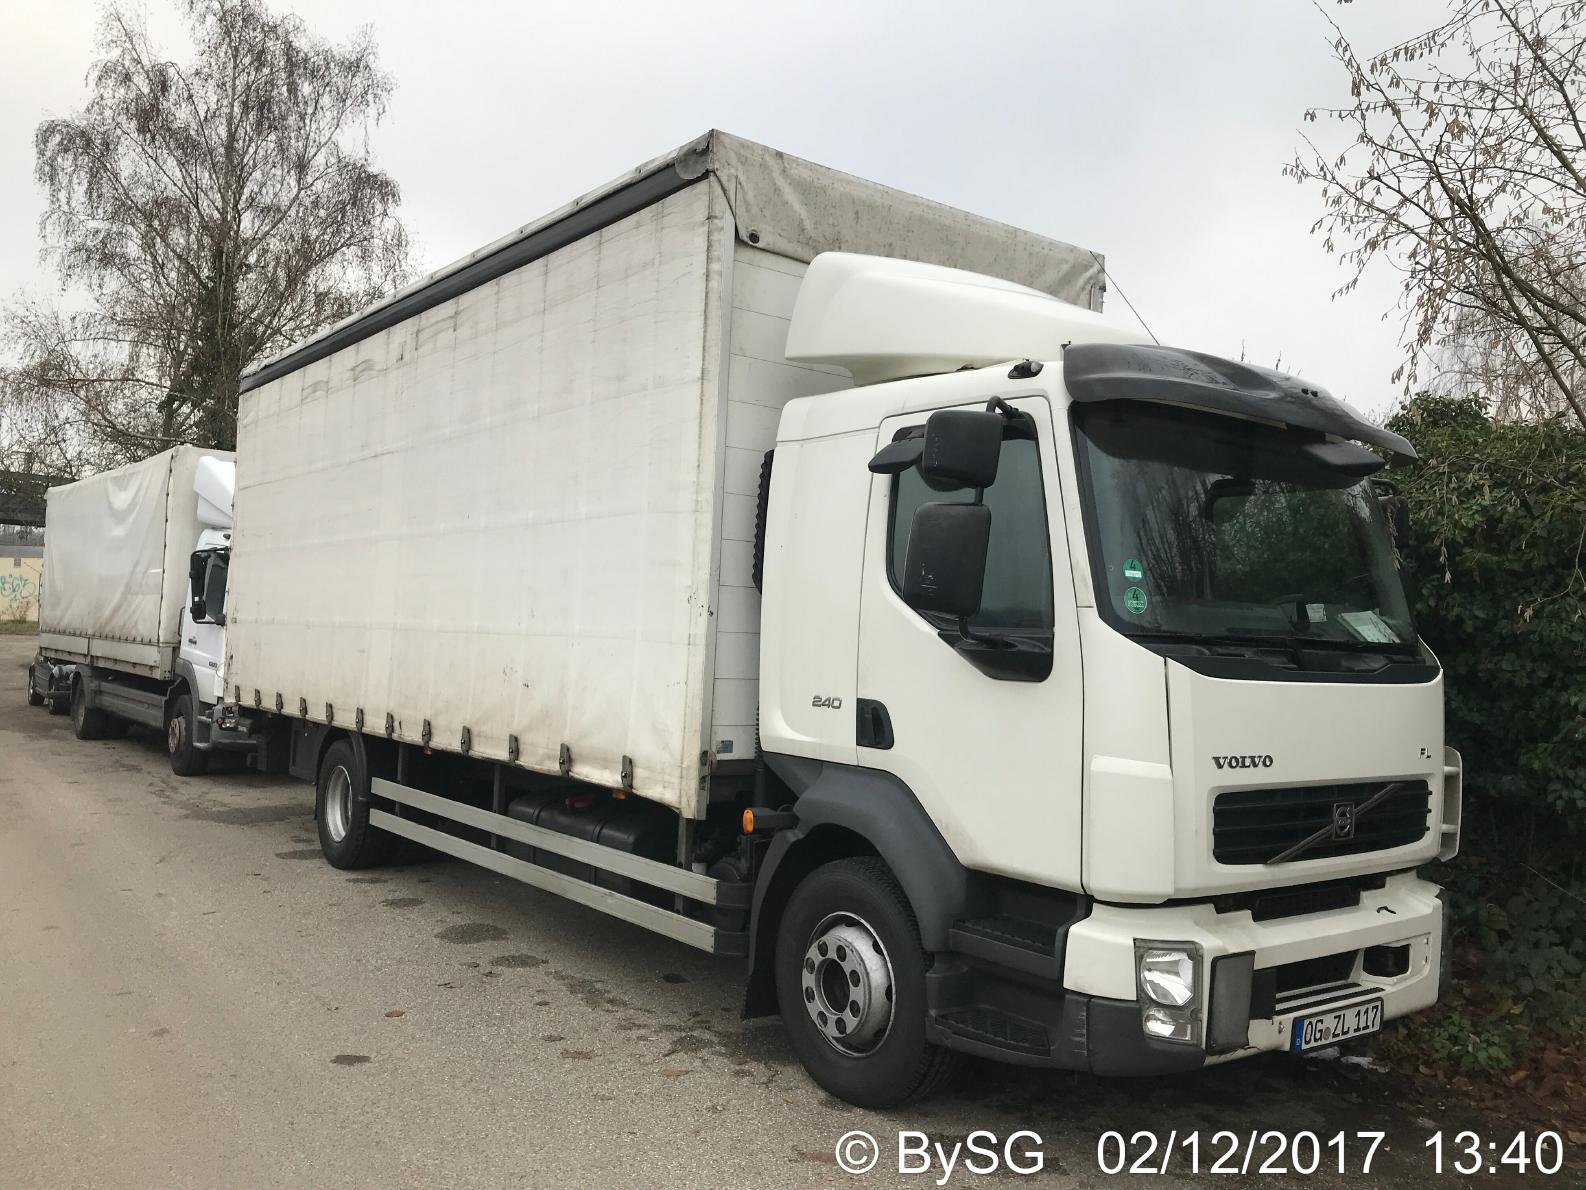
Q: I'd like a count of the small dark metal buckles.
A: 12